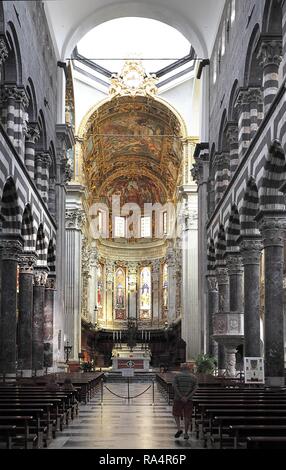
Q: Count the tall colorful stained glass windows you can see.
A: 4